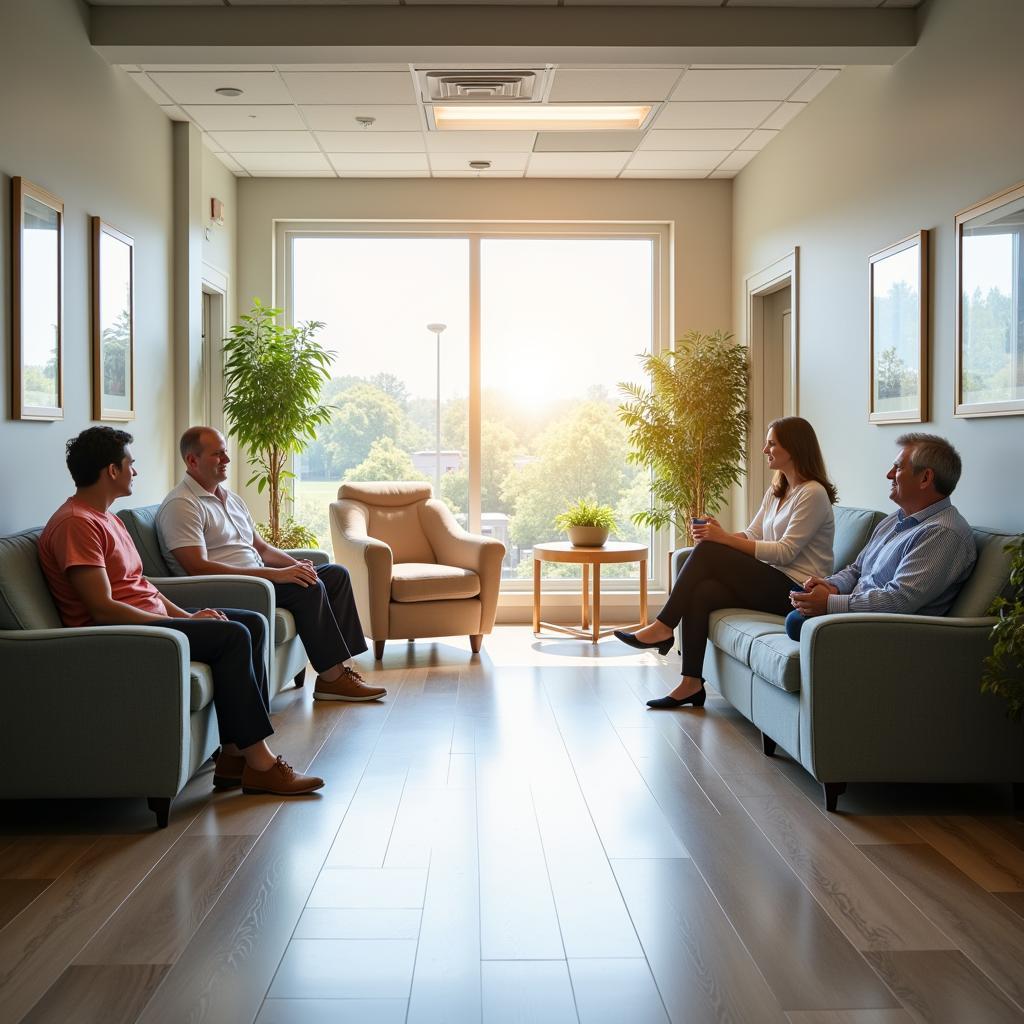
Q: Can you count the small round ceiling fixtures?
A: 3